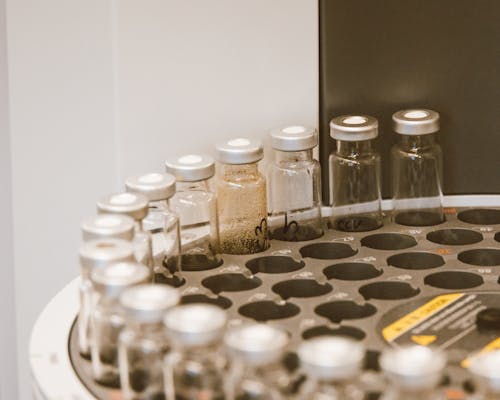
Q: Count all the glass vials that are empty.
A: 15